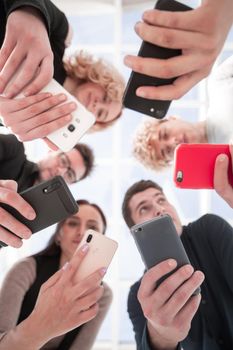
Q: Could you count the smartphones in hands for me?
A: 6